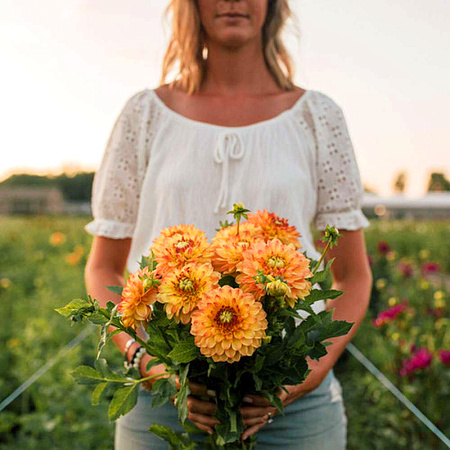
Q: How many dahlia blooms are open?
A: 7